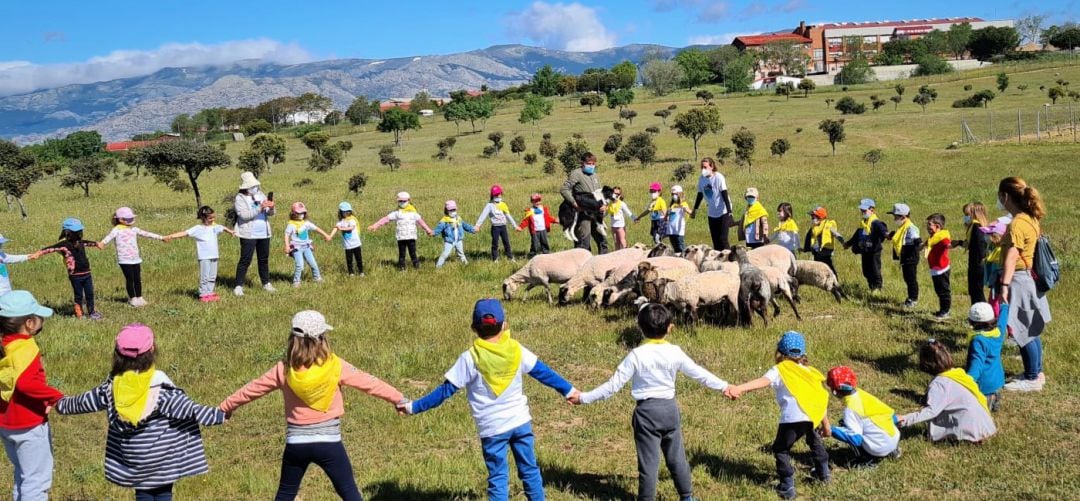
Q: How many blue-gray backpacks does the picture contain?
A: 1